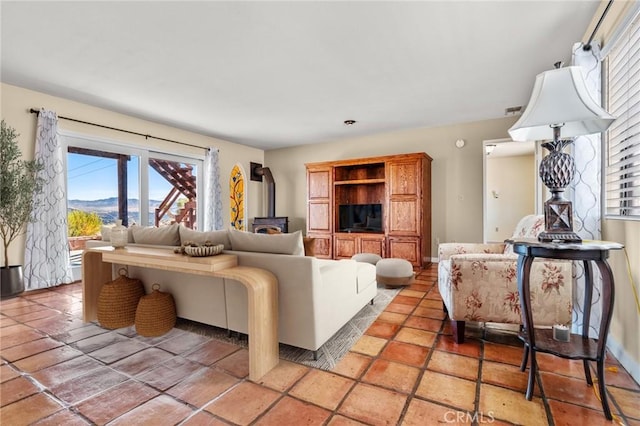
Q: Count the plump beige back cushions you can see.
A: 4